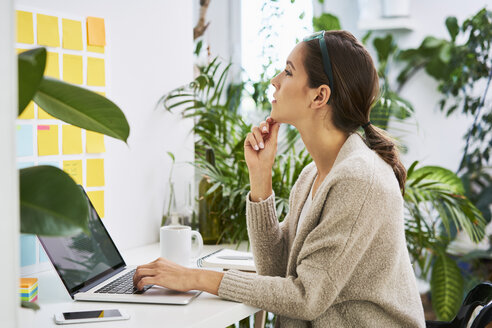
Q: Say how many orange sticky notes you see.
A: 1